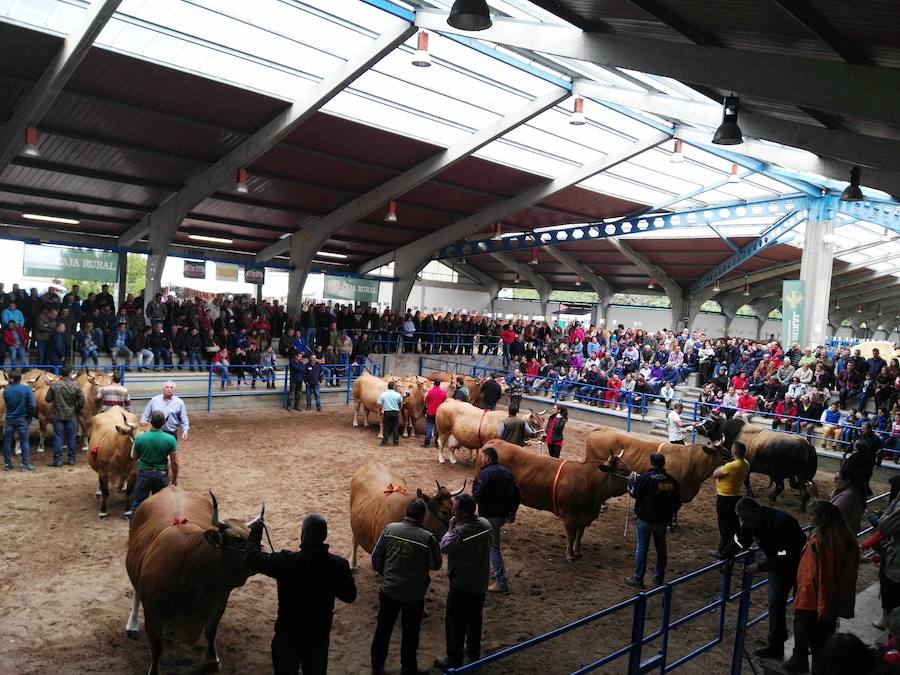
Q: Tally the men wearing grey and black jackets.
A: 2